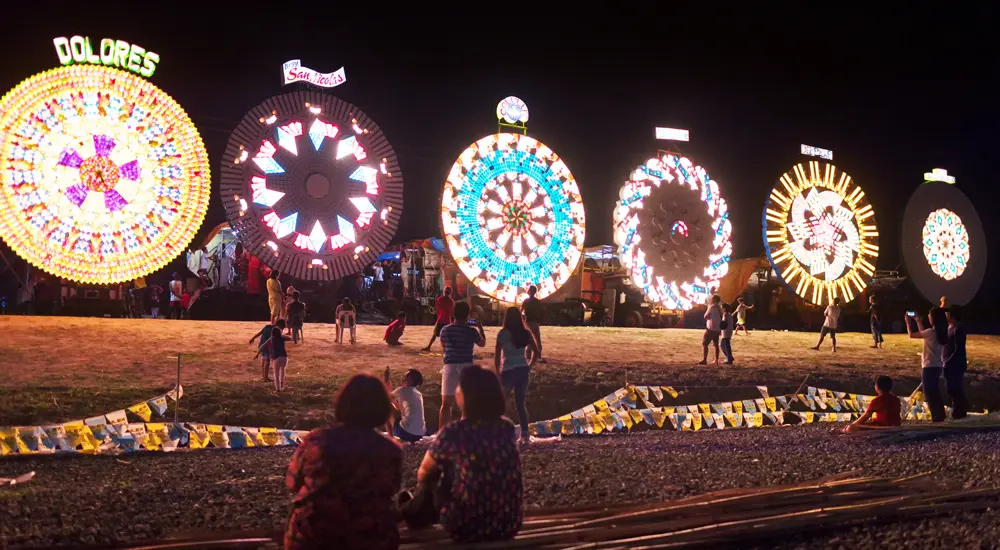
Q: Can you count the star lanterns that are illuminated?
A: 6